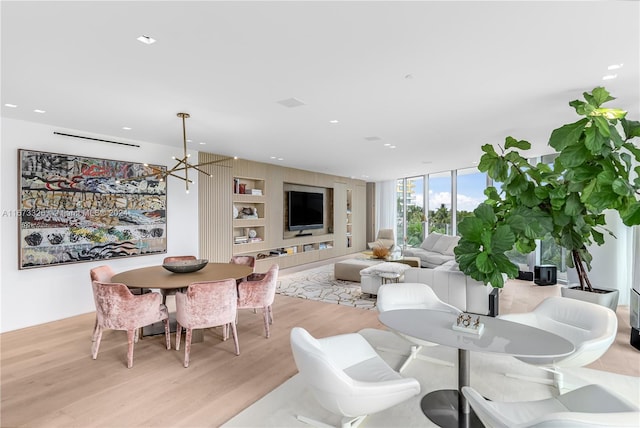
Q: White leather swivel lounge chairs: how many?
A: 4